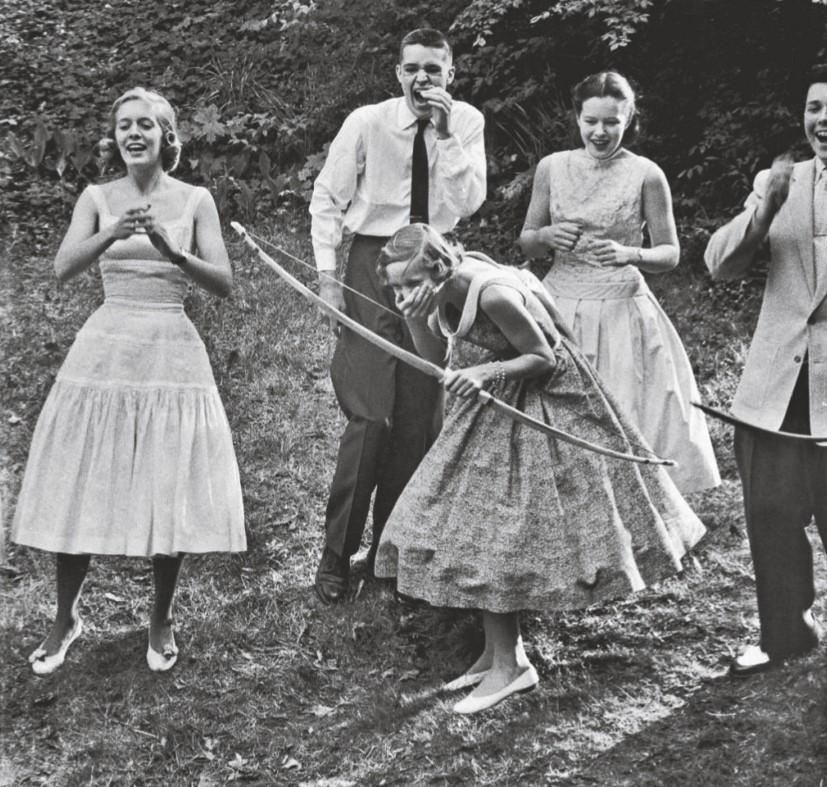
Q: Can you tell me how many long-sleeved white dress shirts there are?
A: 1